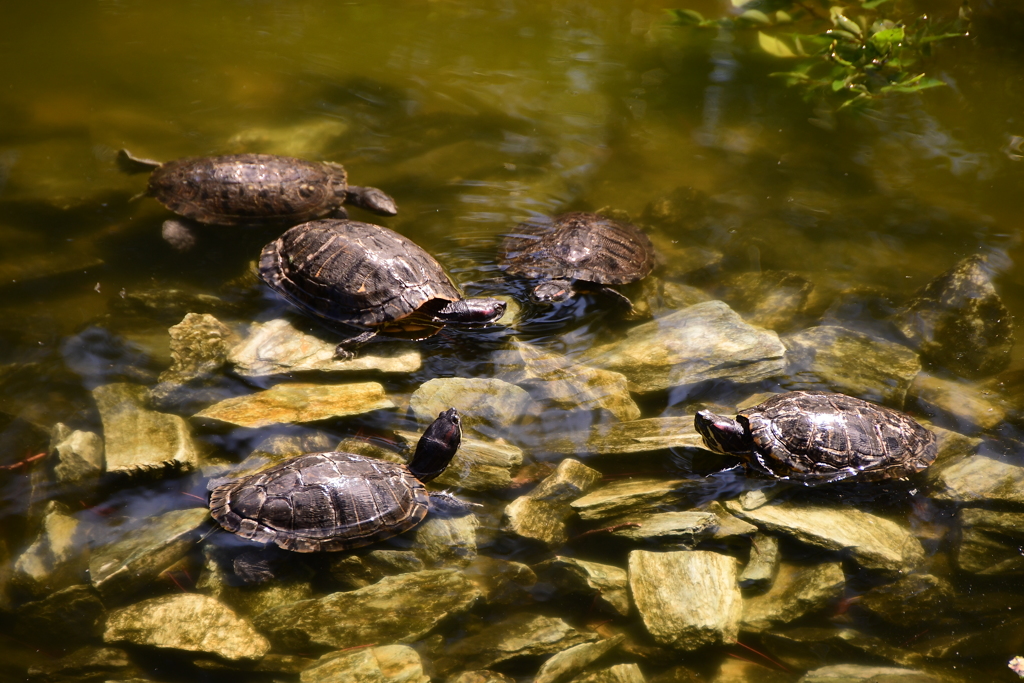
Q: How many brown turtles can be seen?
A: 5